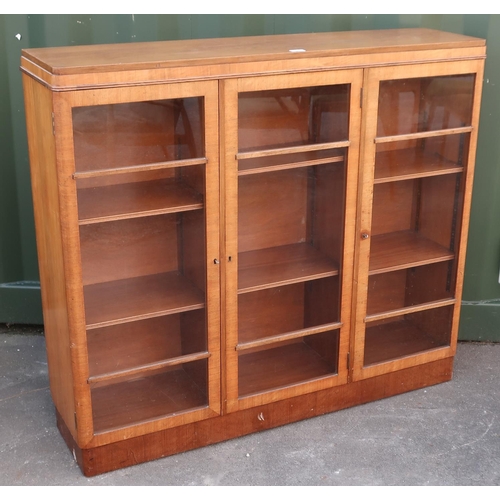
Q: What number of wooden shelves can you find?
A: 6